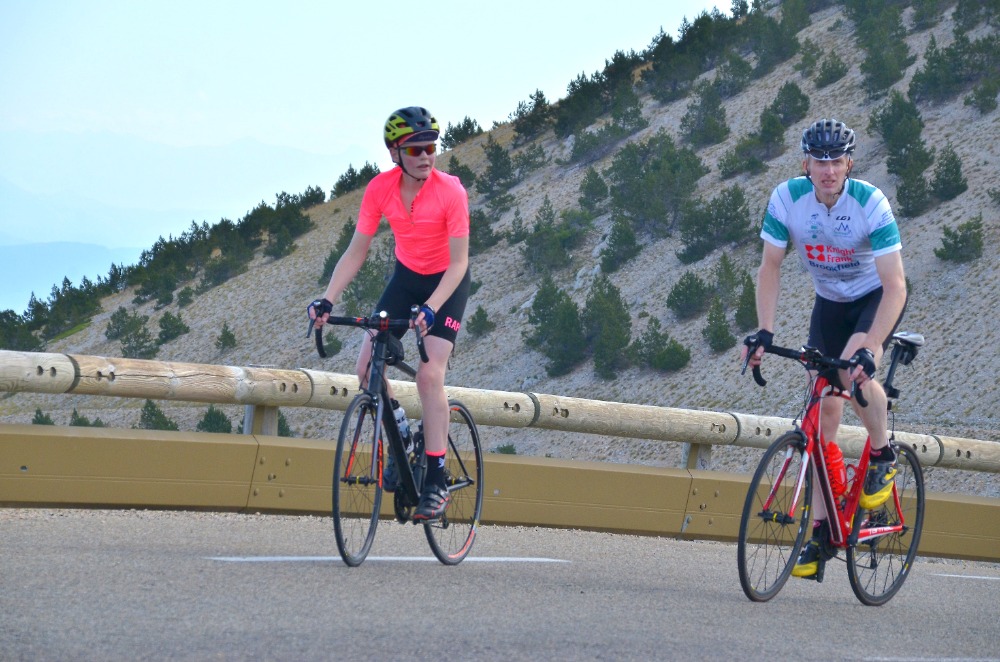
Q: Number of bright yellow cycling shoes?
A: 2